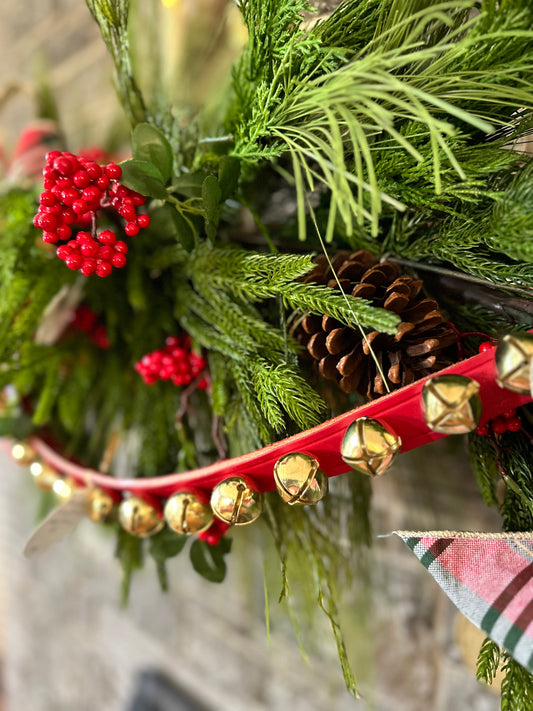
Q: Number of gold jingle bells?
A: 11